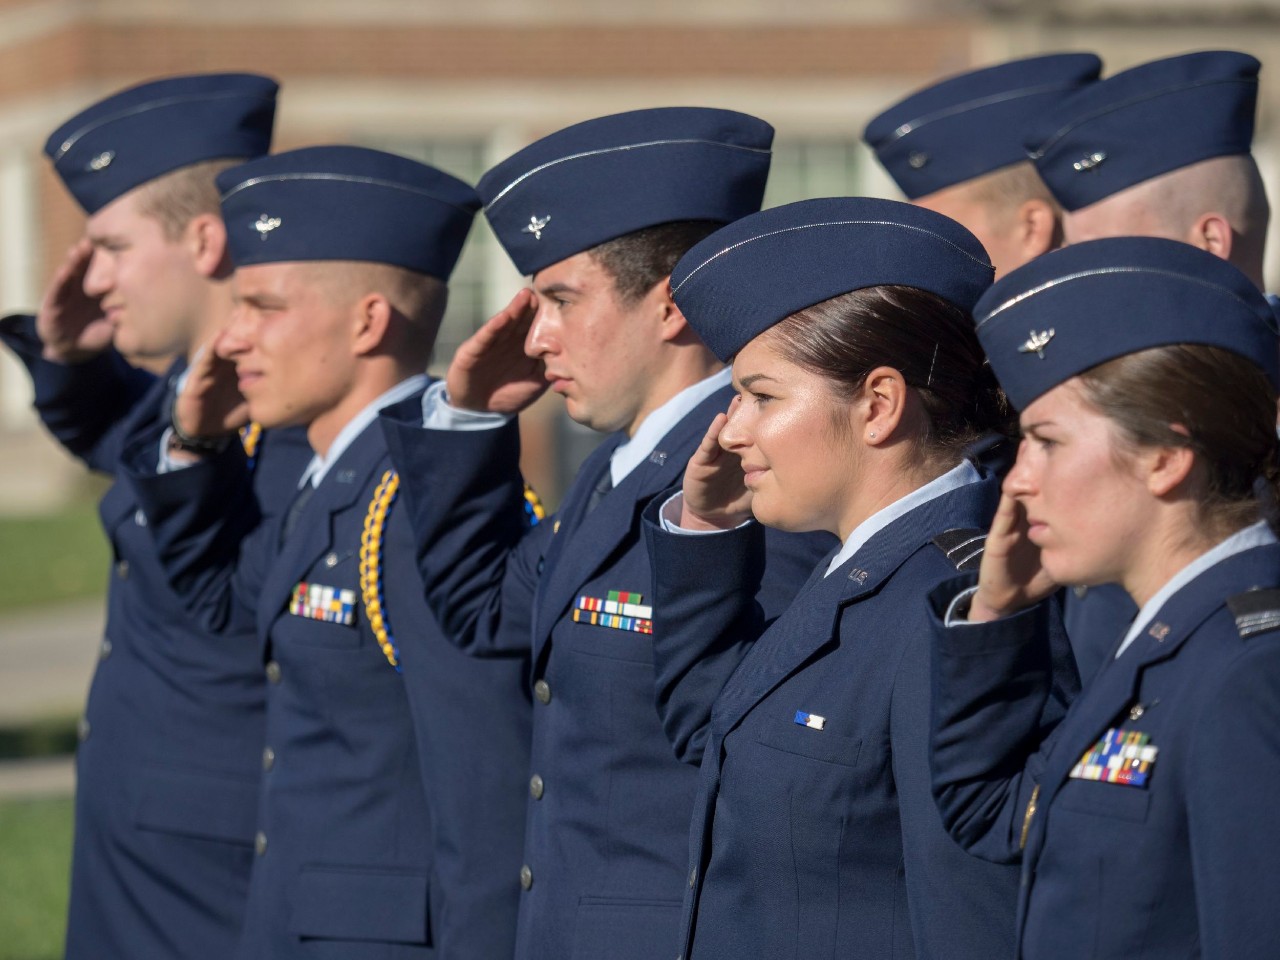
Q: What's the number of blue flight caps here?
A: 7